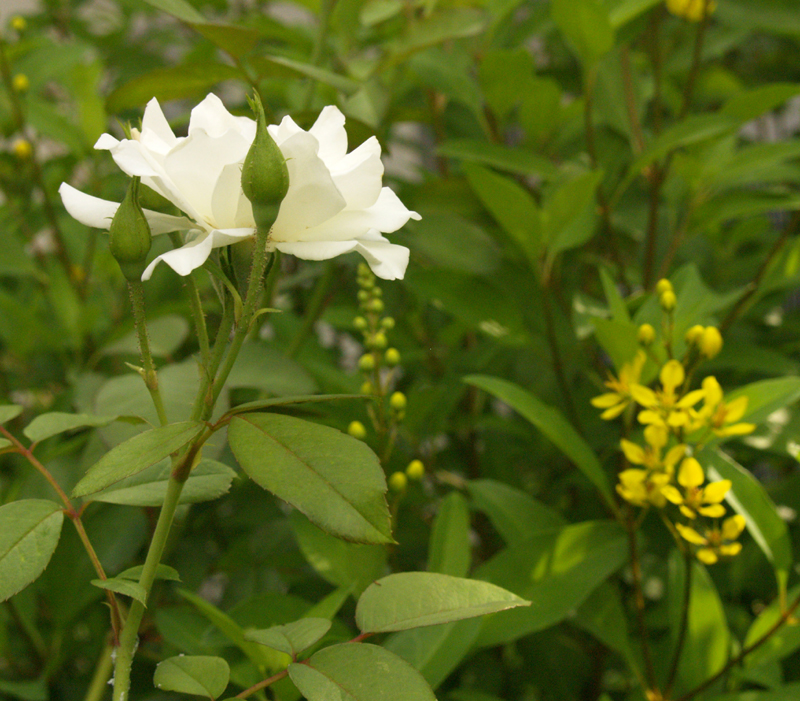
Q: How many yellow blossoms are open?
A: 7